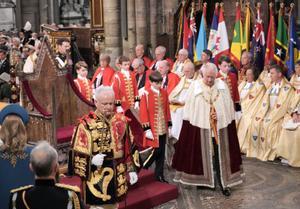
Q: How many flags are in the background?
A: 11